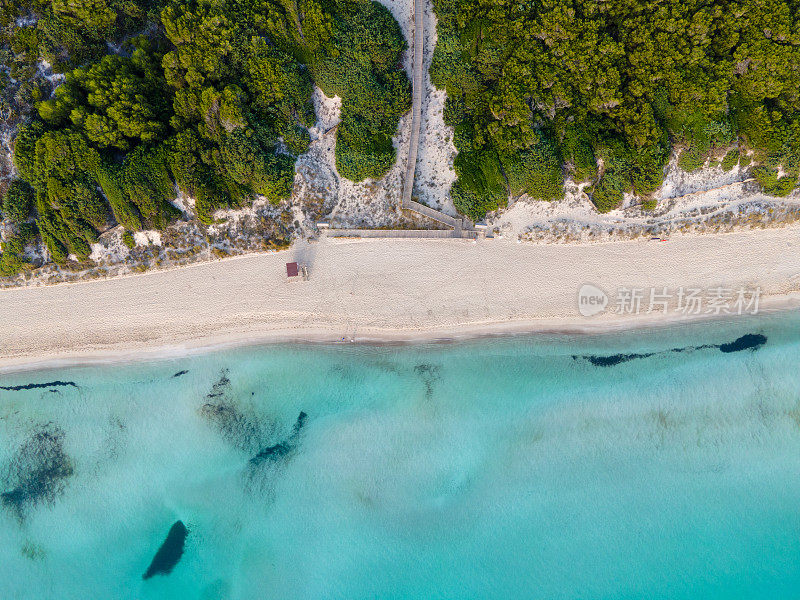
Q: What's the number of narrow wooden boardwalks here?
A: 1